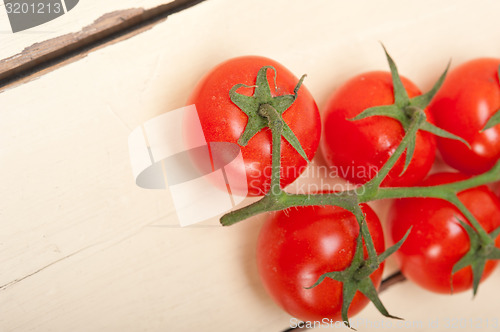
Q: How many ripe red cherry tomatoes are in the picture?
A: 5